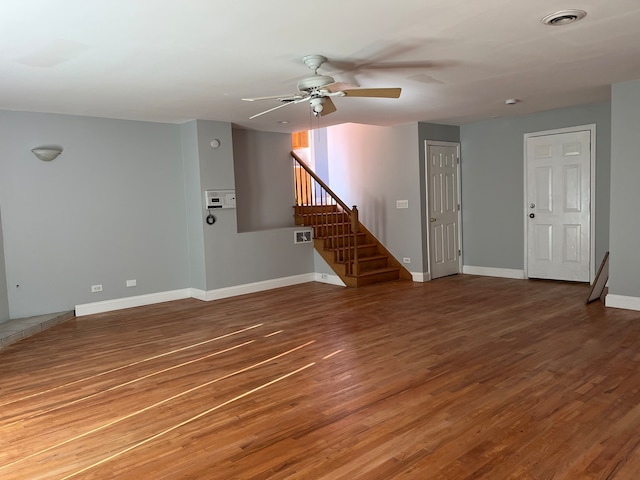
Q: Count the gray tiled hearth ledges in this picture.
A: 1